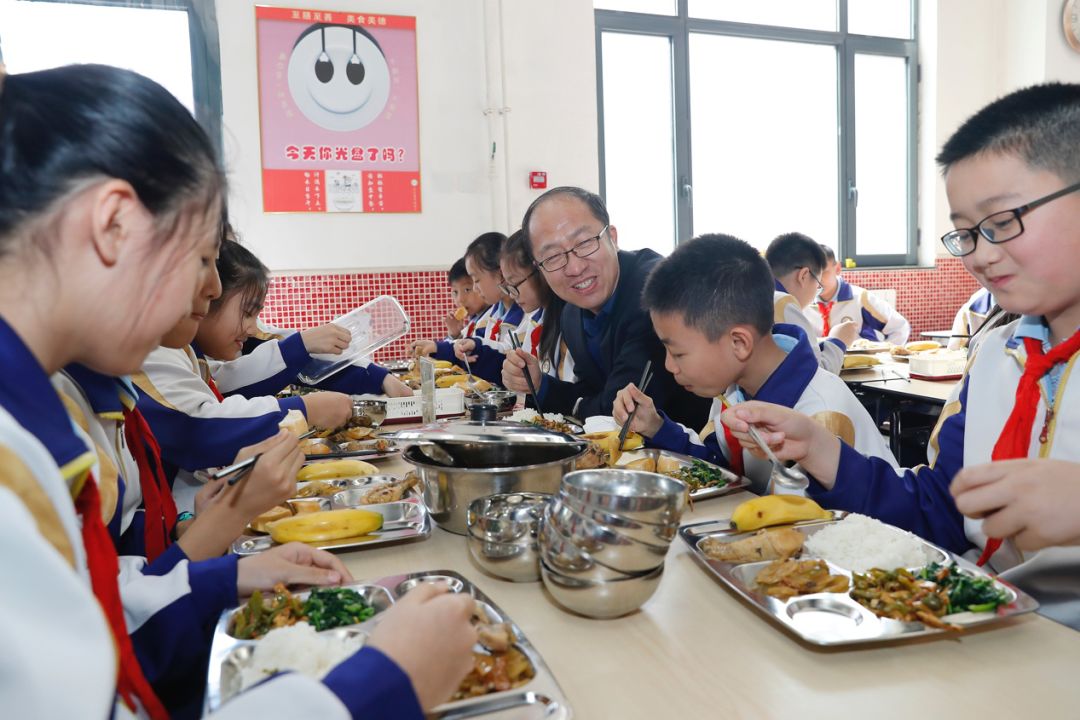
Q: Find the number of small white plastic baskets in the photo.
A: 2